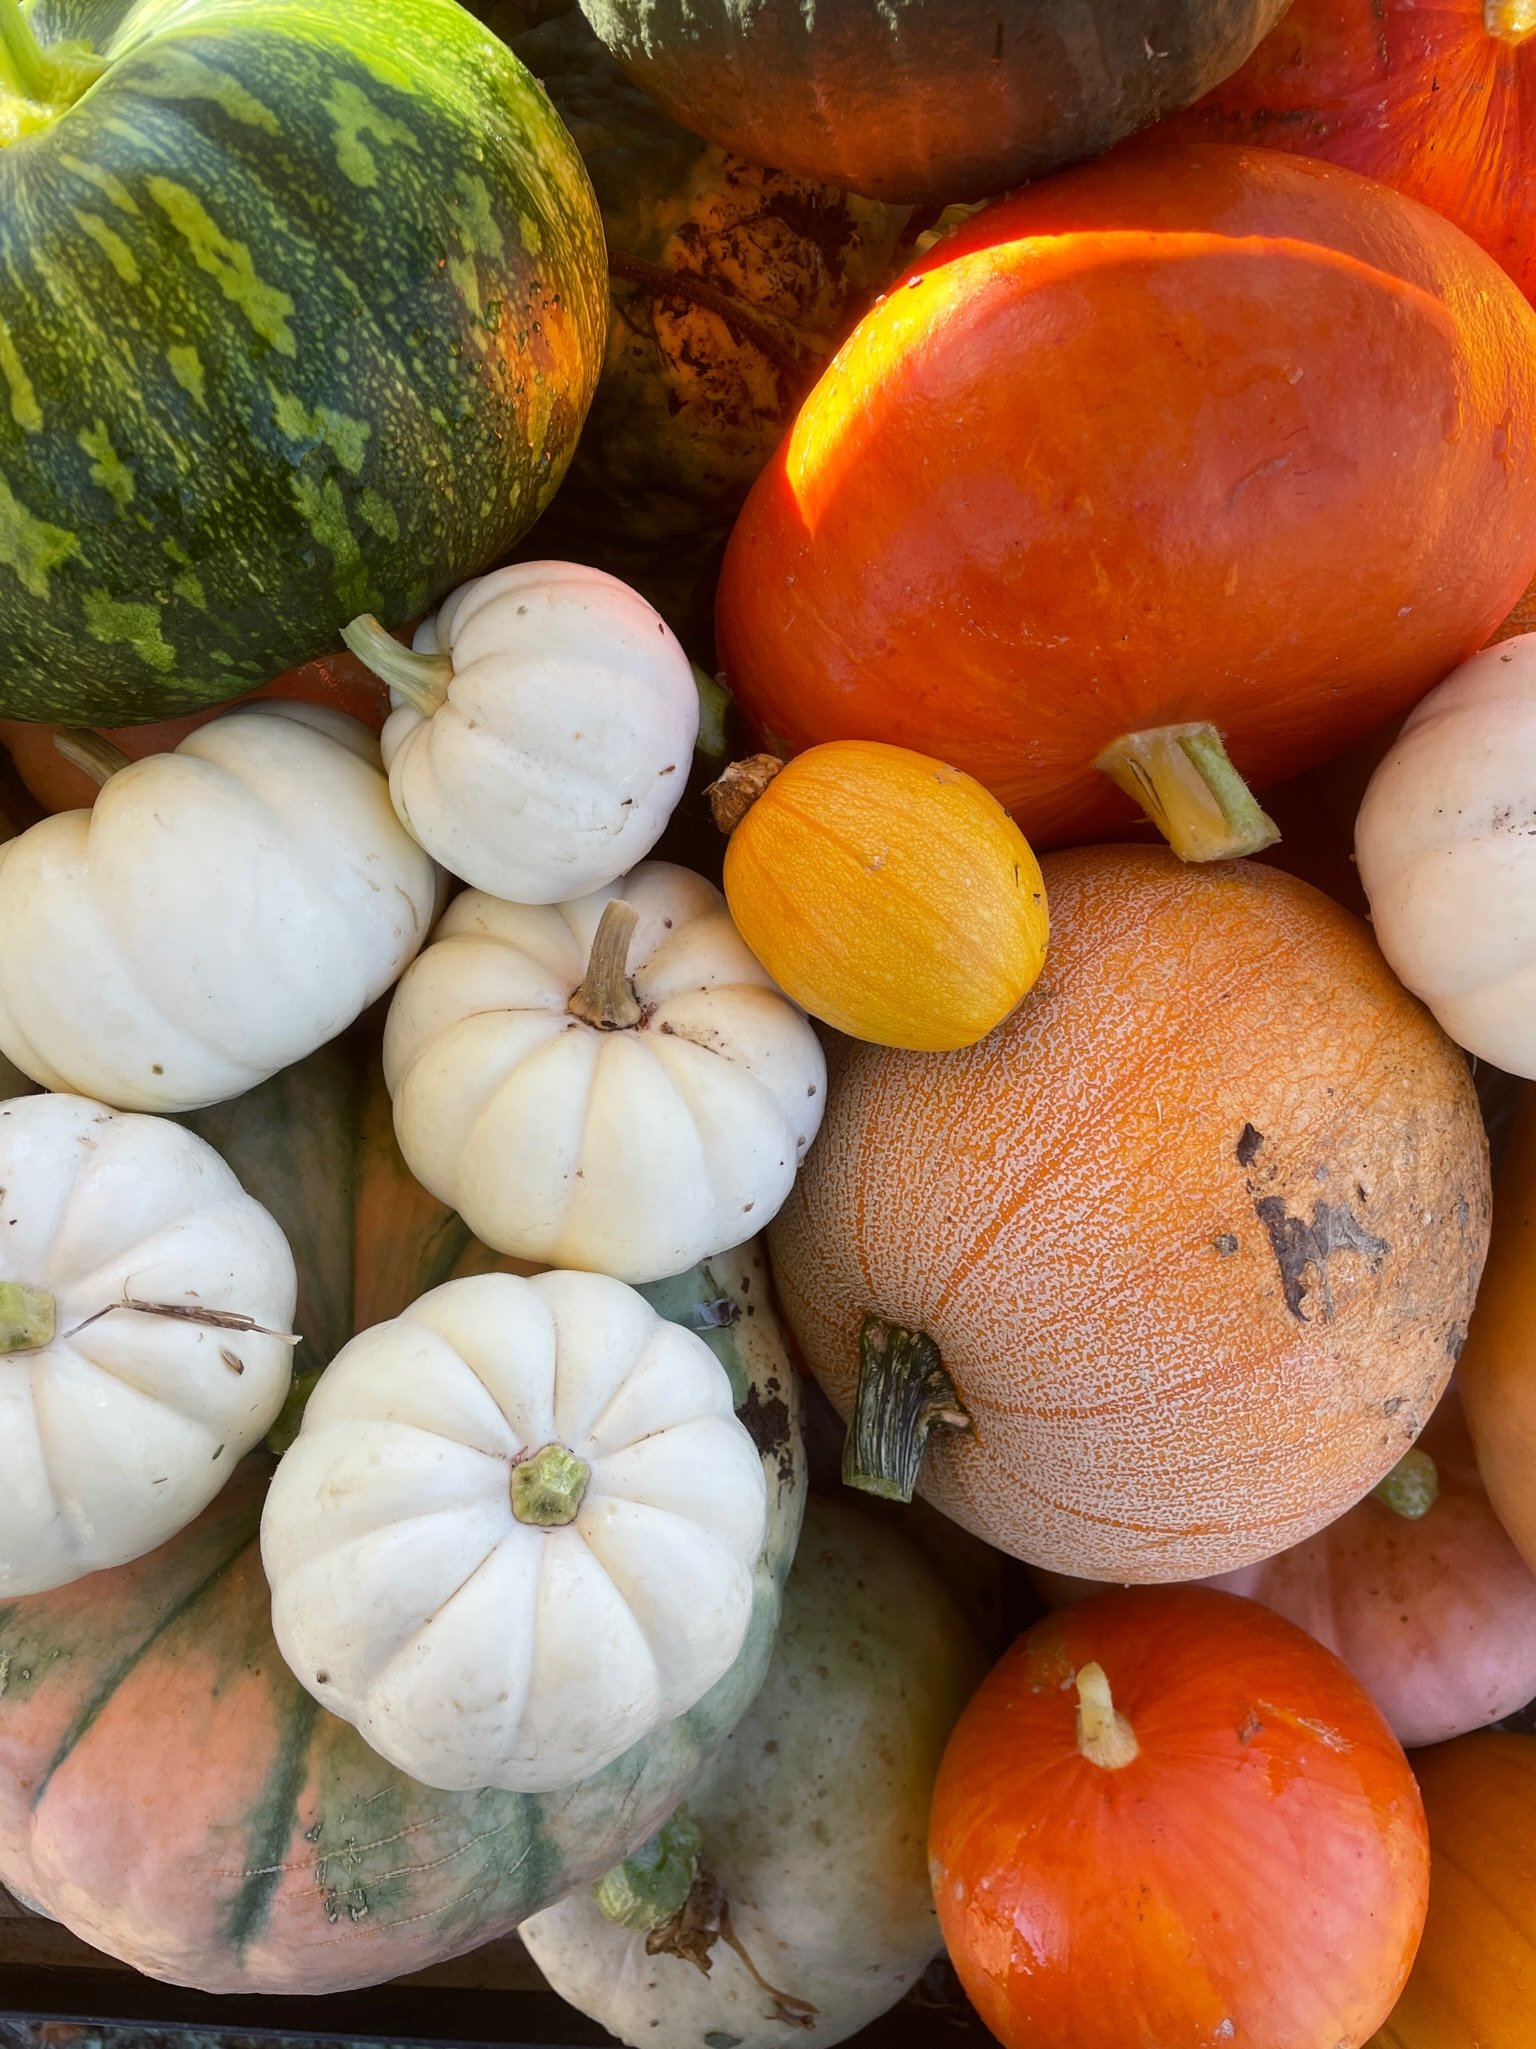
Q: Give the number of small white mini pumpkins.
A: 6